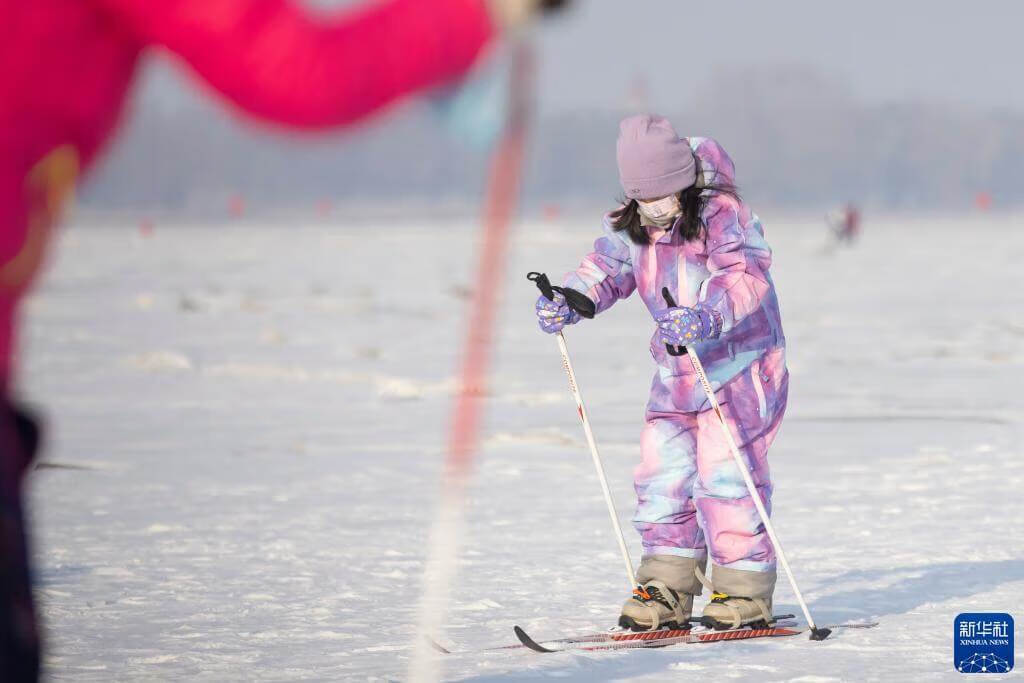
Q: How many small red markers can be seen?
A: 5